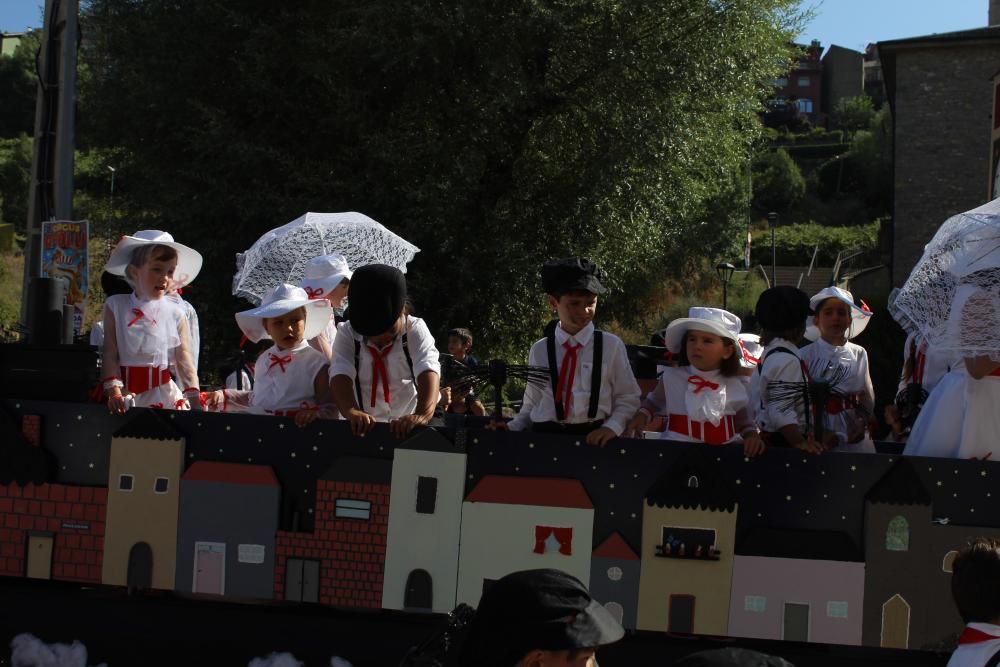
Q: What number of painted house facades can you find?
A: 10